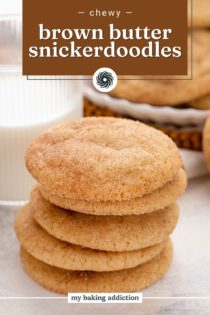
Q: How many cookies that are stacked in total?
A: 5